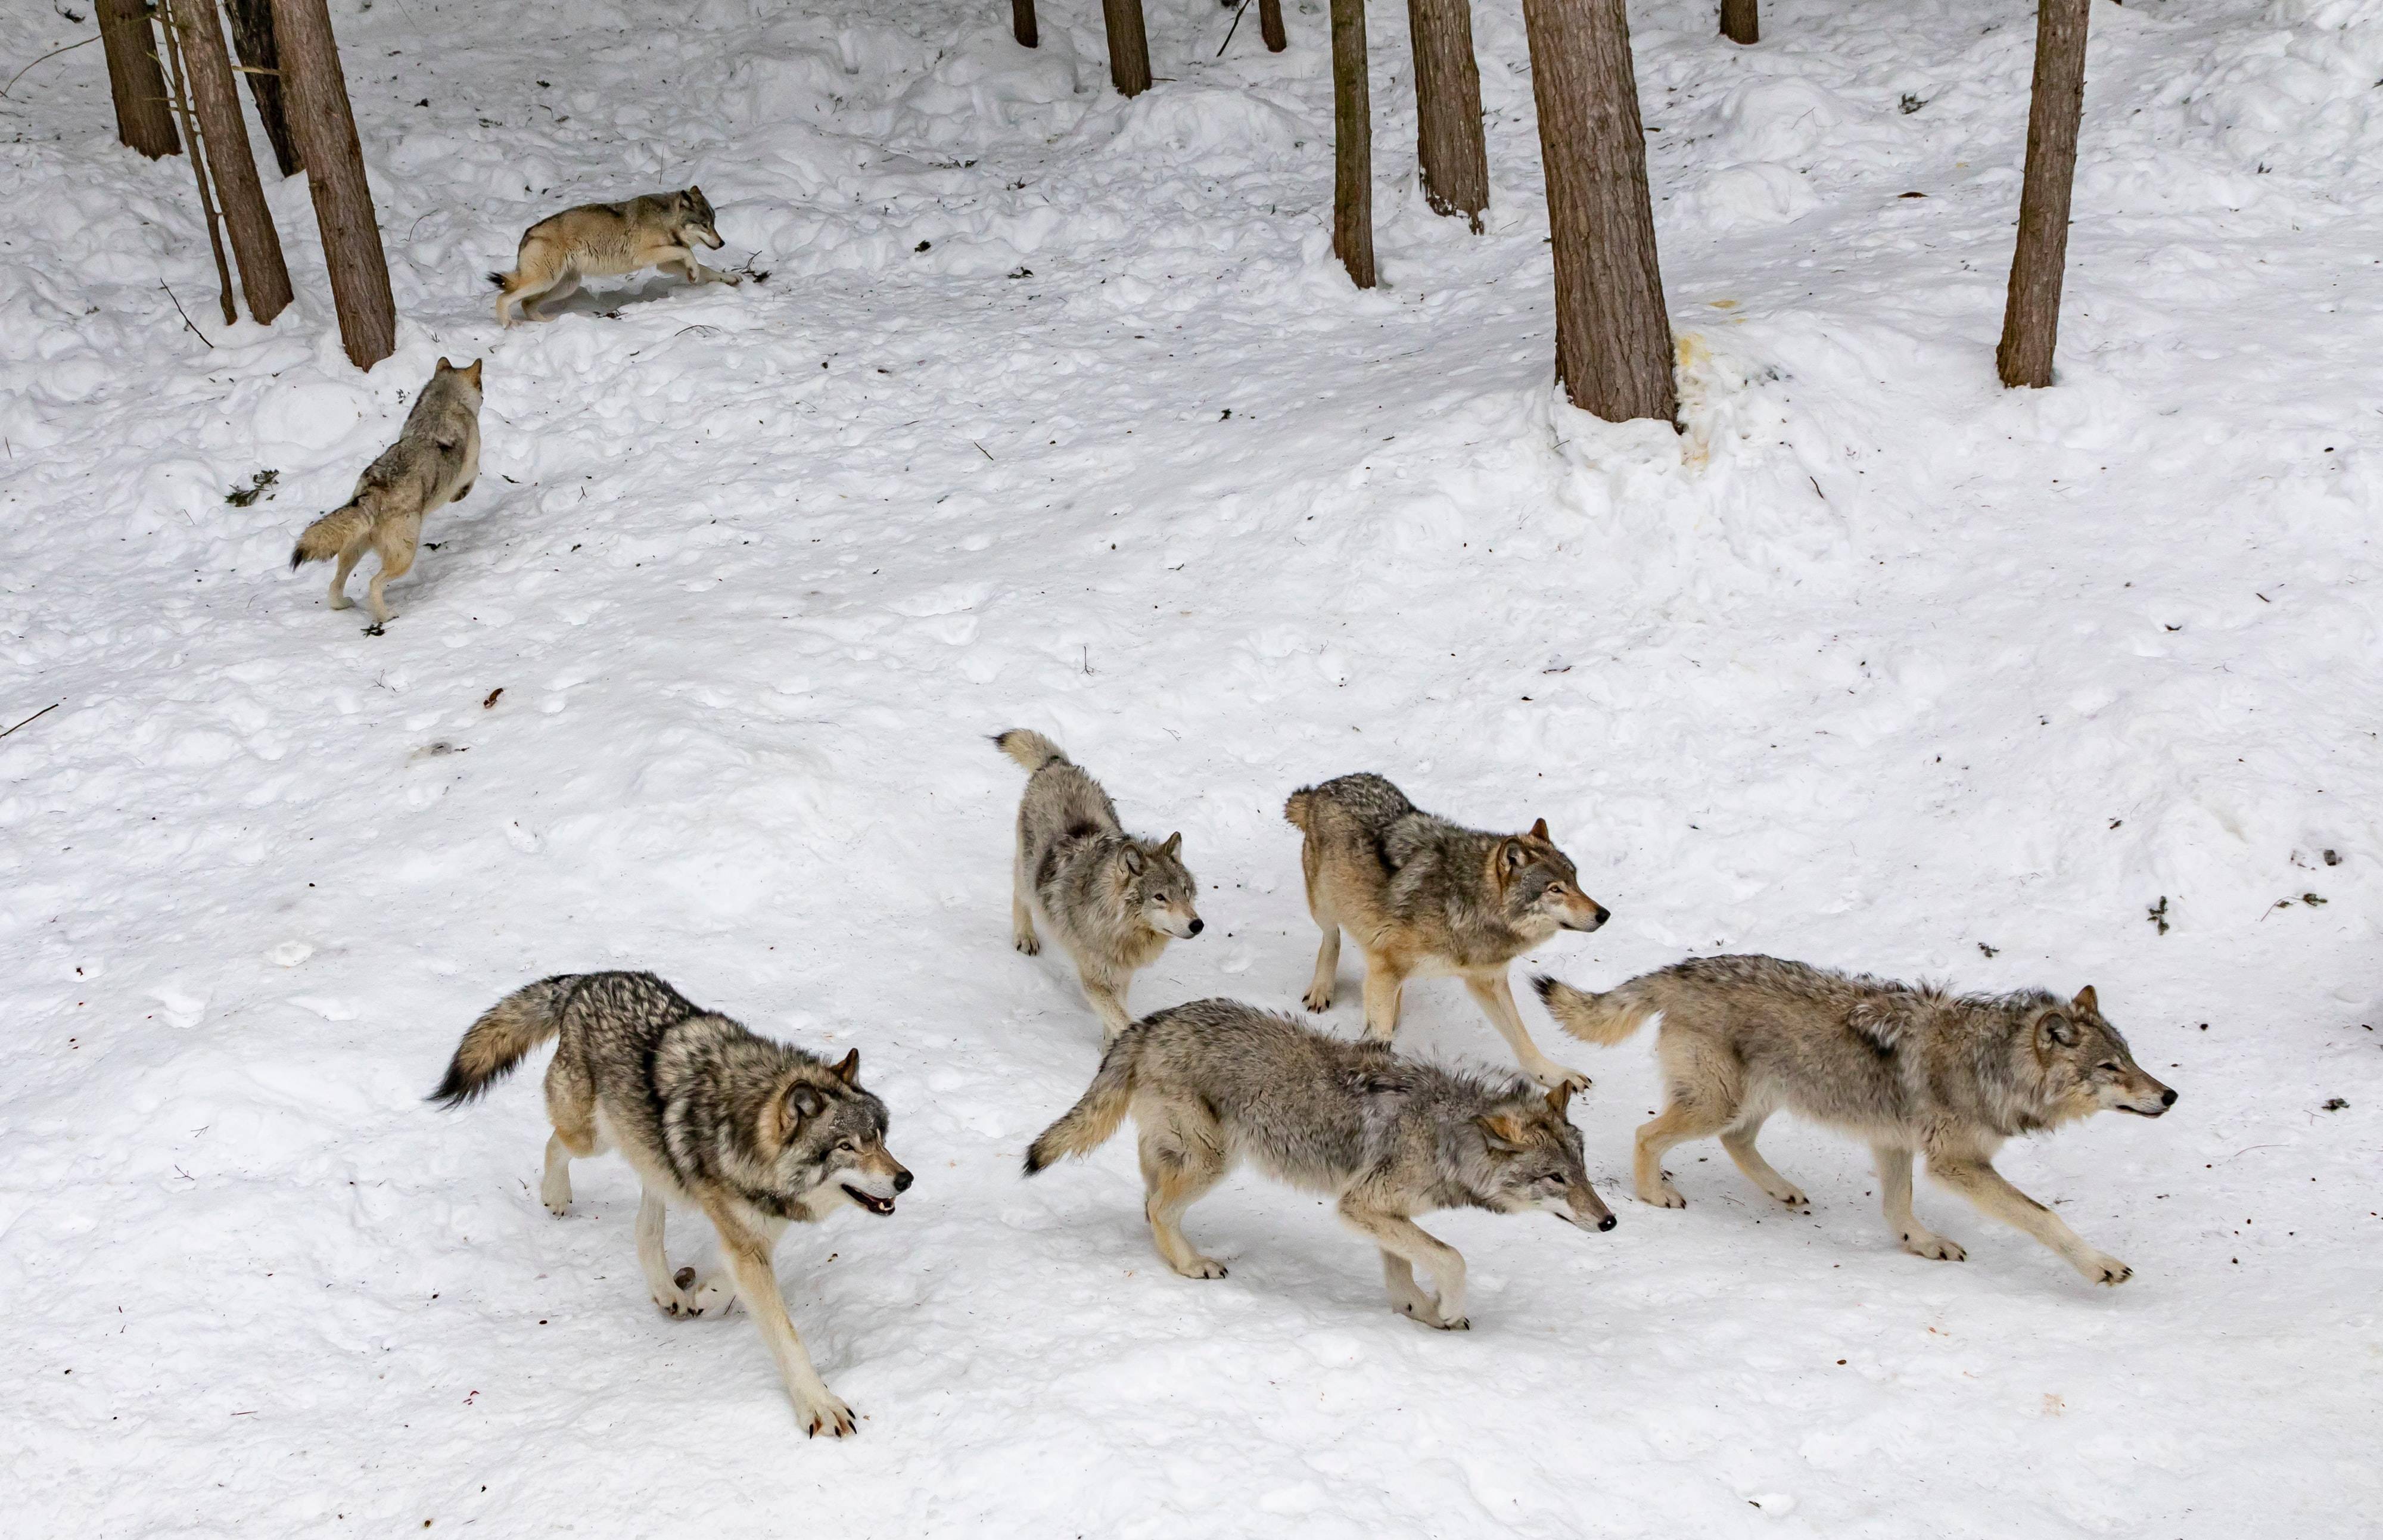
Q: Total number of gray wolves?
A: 7